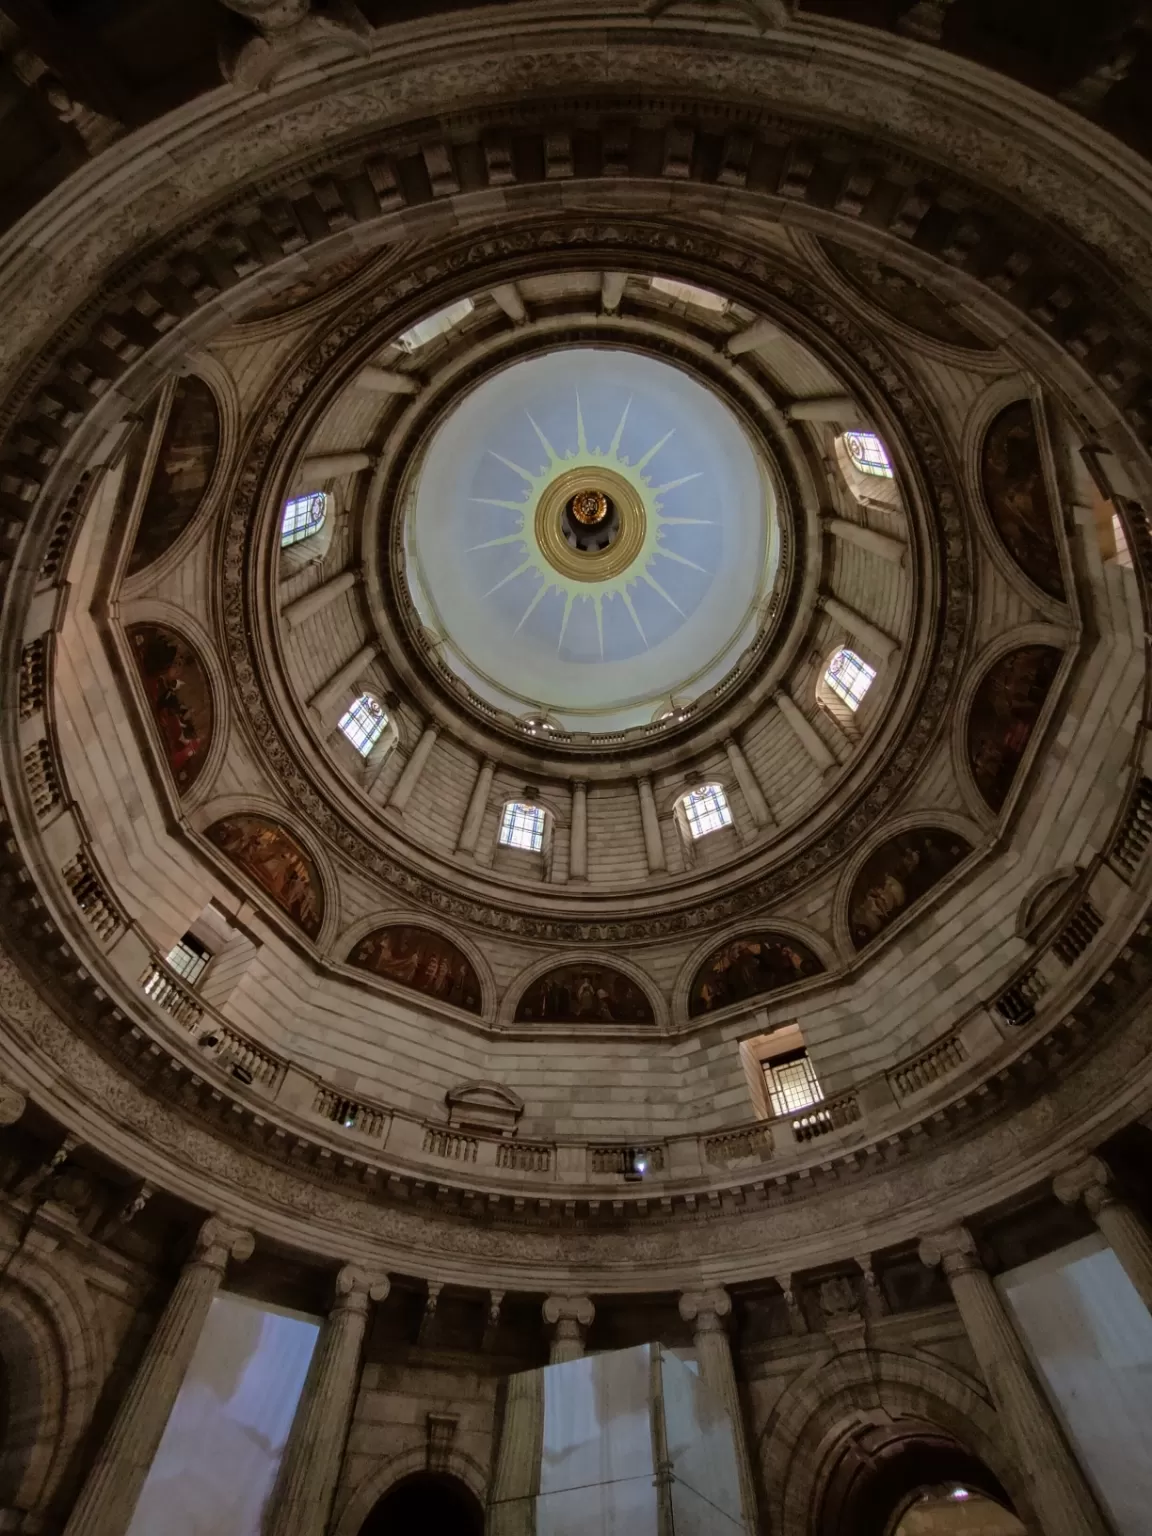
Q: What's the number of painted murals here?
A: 11